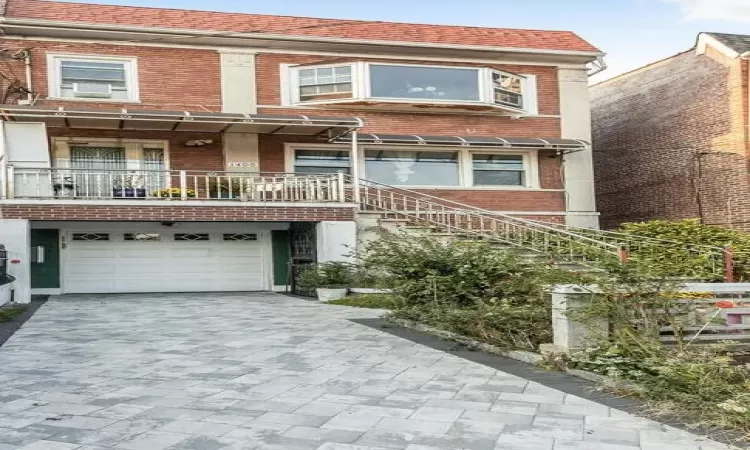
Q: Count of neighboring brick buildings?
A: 1